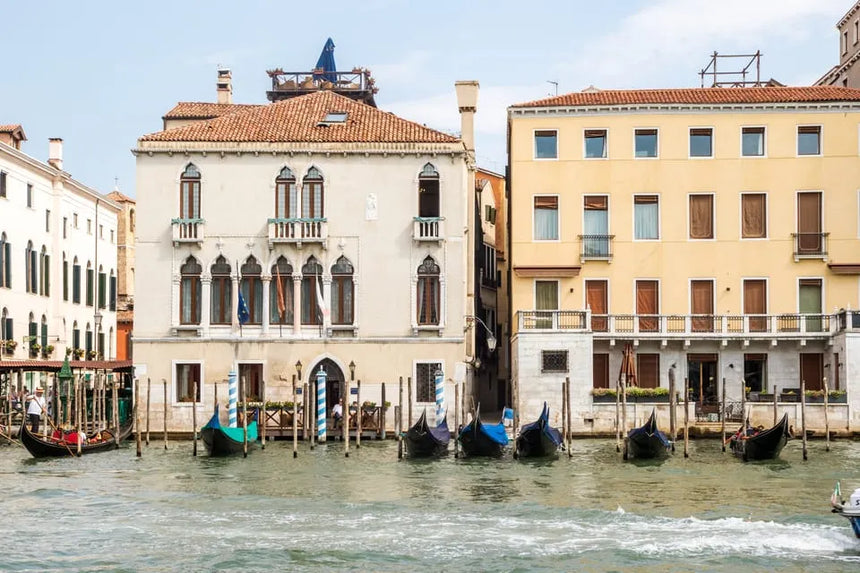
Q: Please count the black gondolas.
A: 7